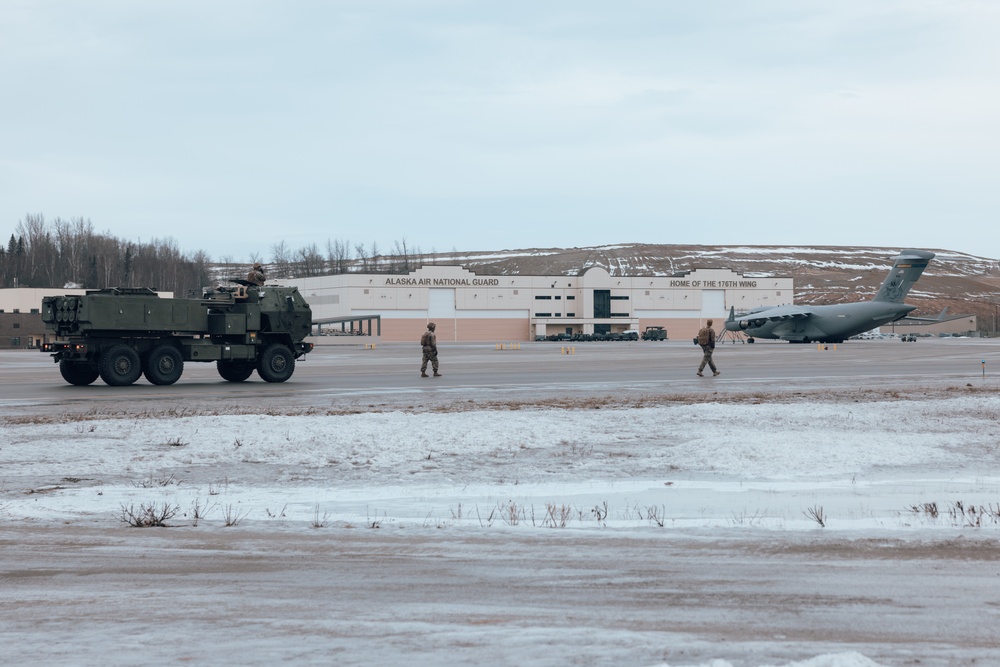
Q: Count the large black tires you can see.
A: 5